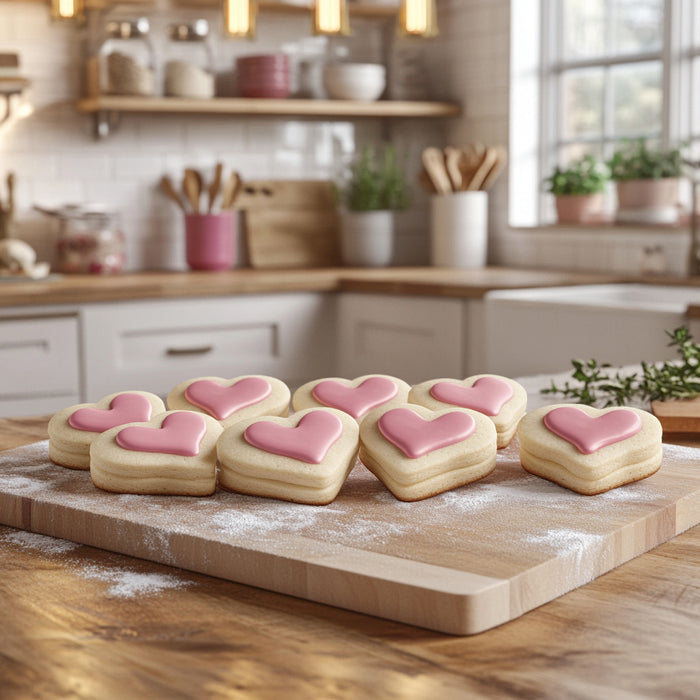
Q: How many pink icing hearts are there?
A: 8